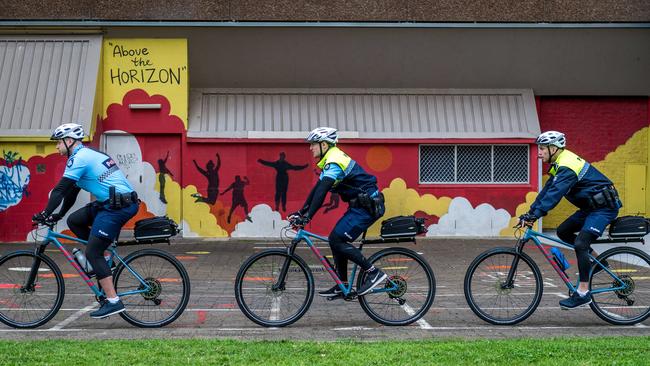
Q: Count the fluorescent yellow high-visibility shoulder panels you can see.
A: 2